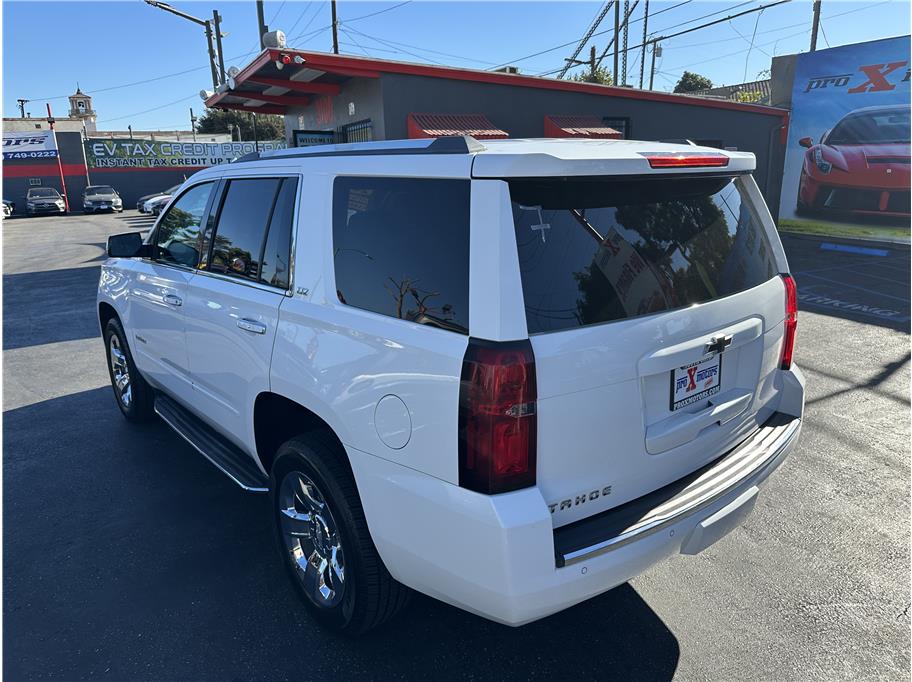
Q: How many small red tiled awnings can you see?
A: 2